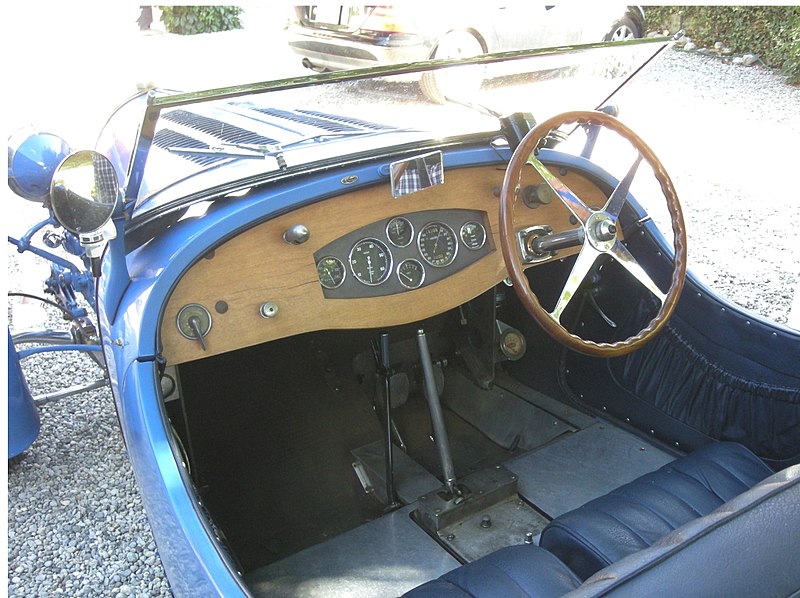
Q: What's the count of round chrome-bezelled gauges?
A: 6